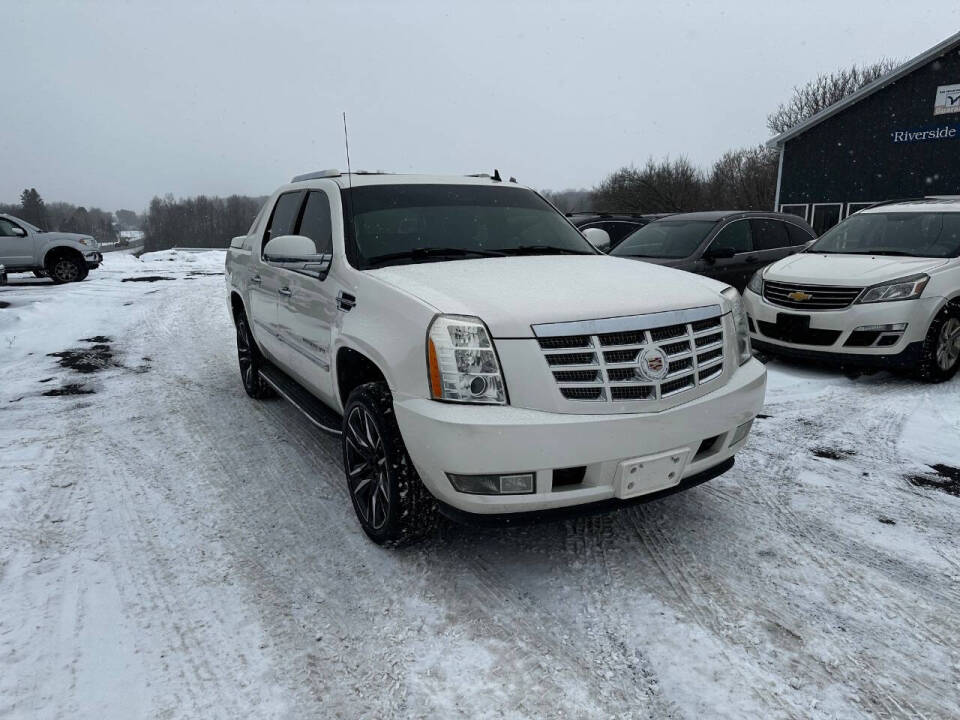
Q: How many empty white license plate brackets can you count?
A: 1